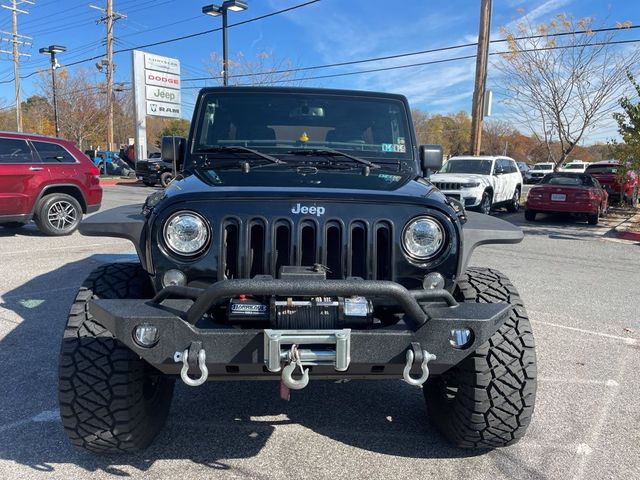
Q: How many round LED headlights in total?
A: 2